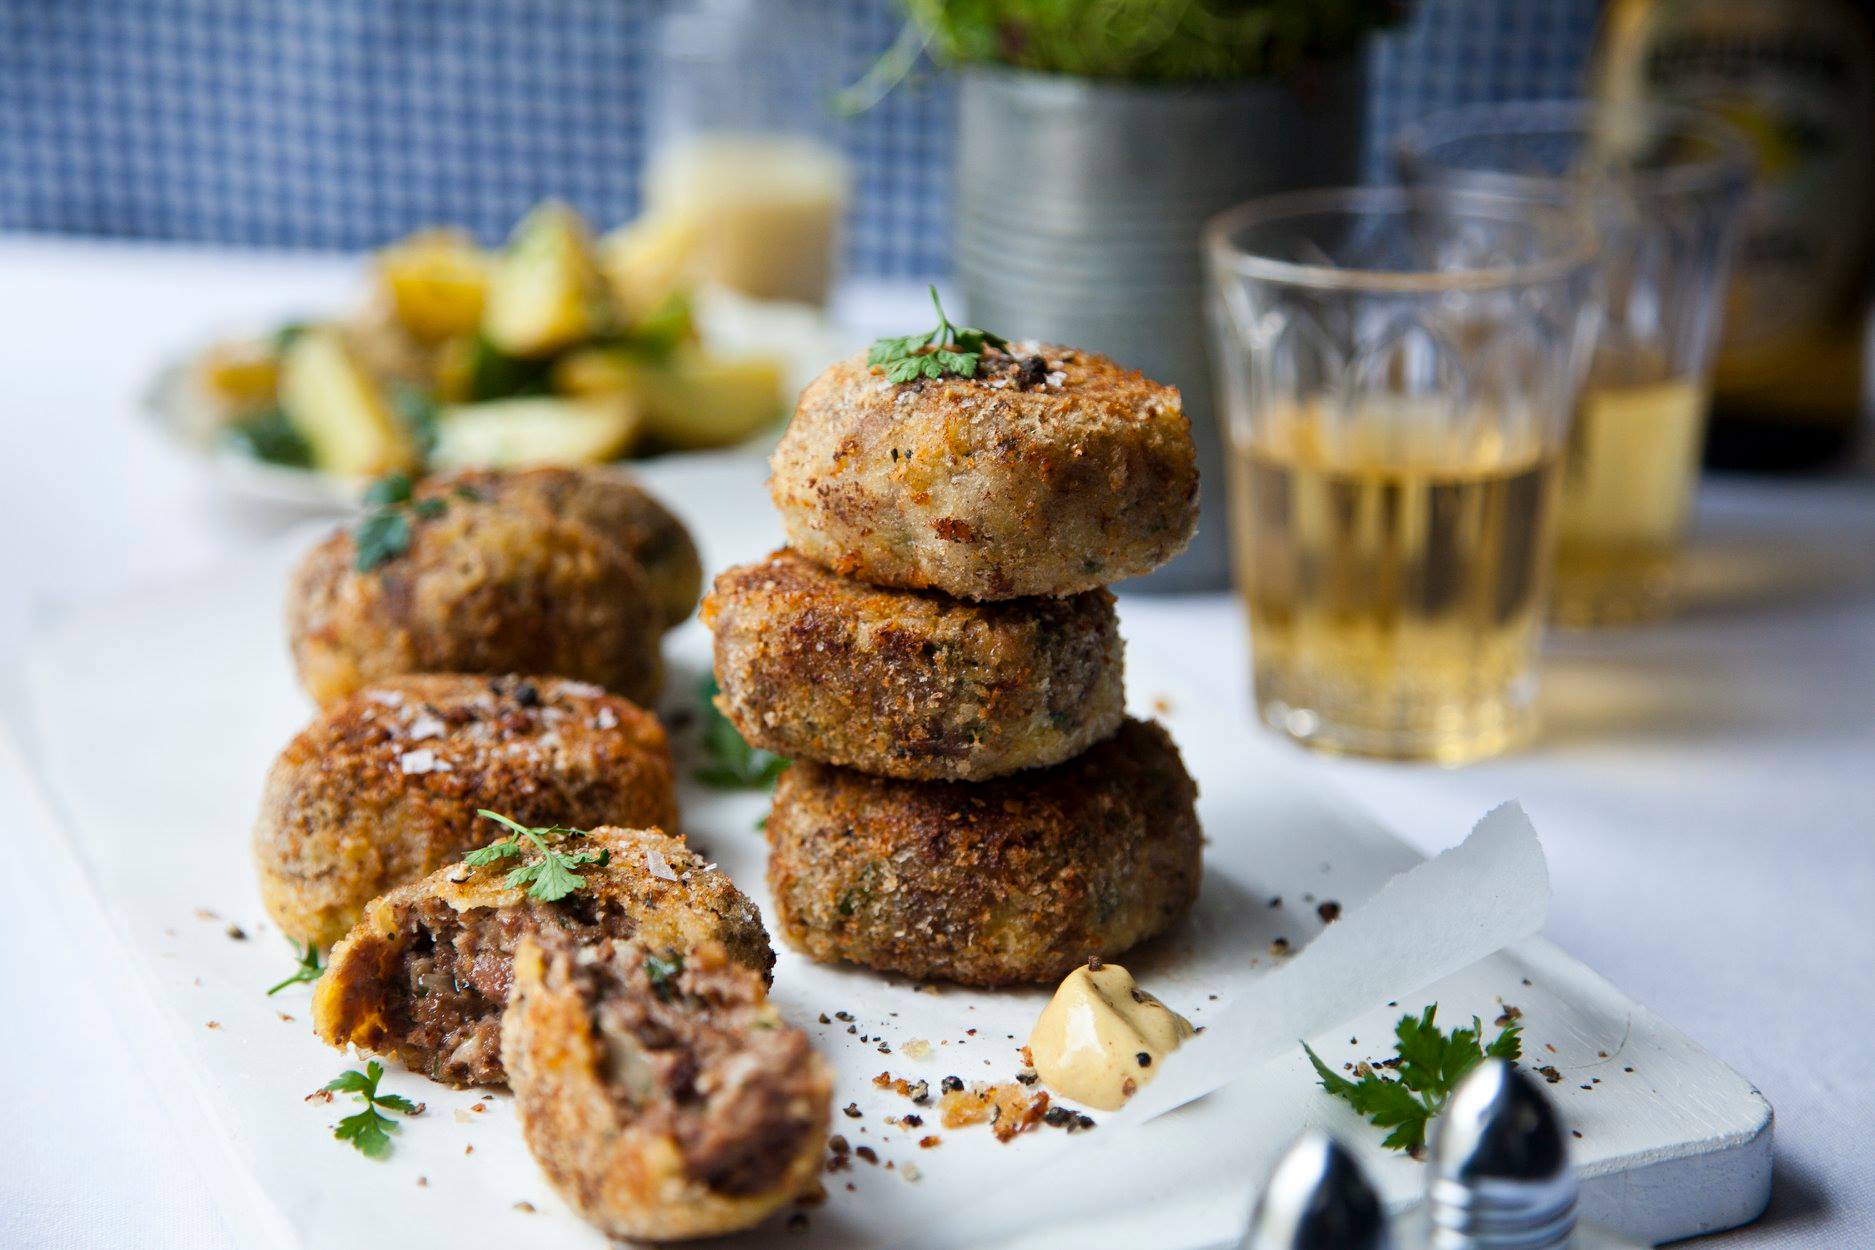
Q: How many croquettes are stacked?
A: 3